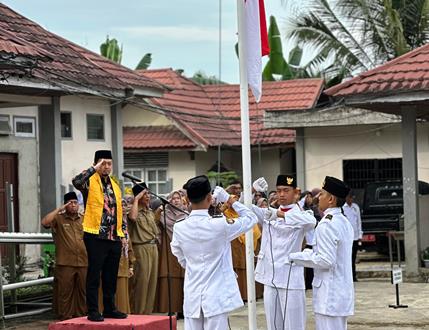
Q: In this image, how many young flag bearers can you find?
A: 3